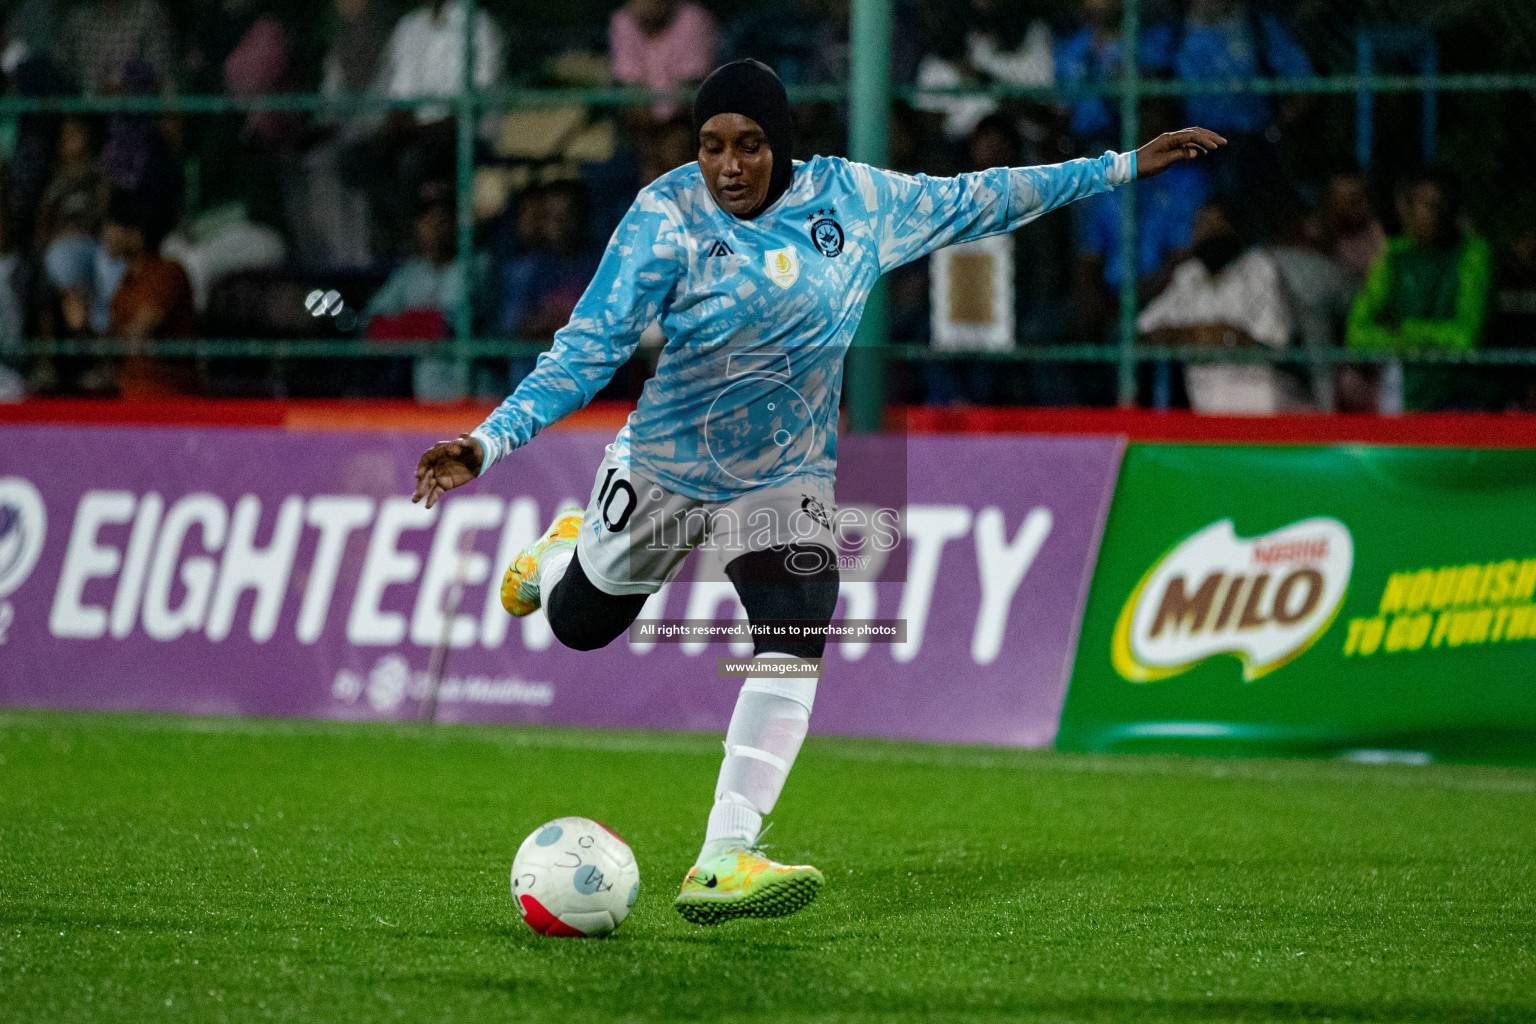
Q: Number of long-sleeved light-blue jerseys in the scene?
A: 1